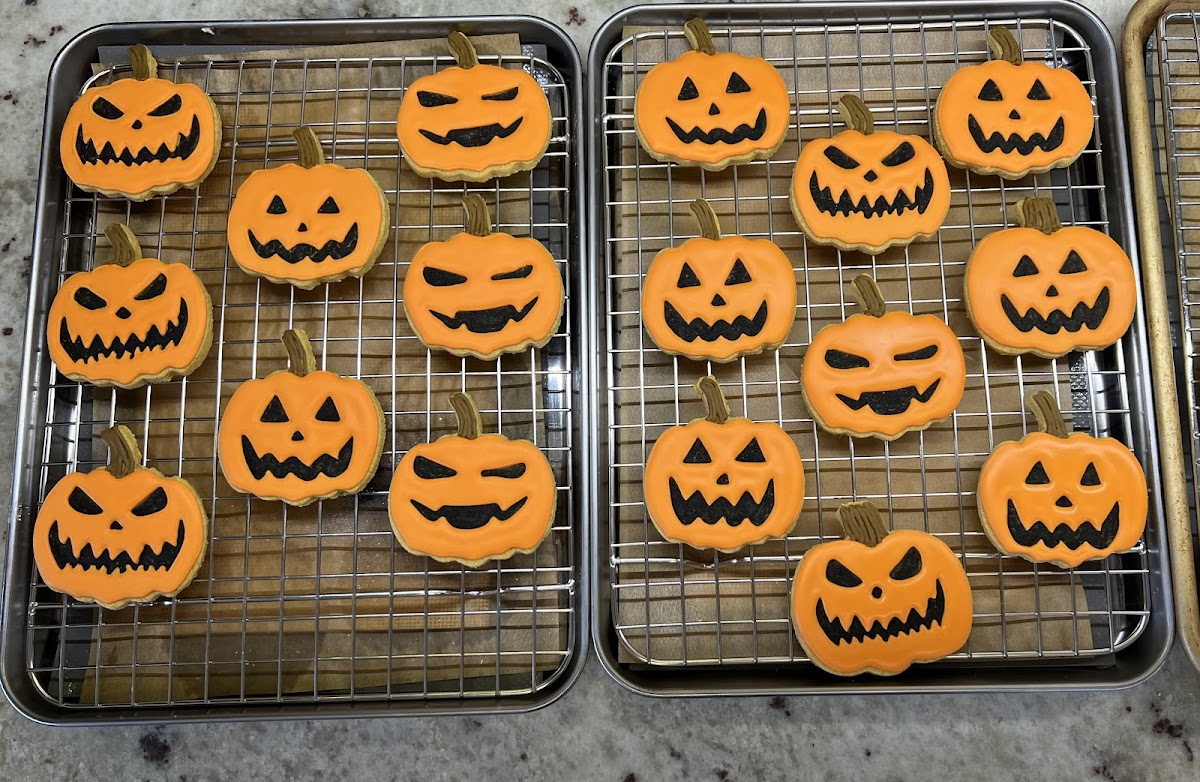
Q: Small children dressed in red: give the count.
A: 0